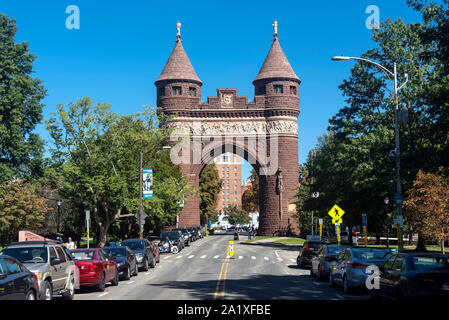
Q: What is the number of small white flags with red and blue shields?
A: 0